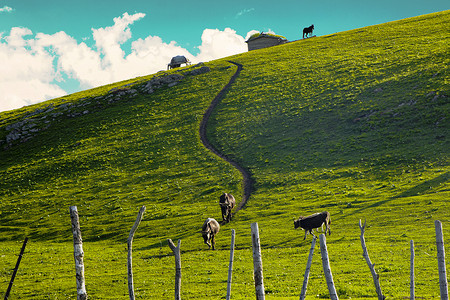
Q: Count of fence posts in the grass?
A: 11